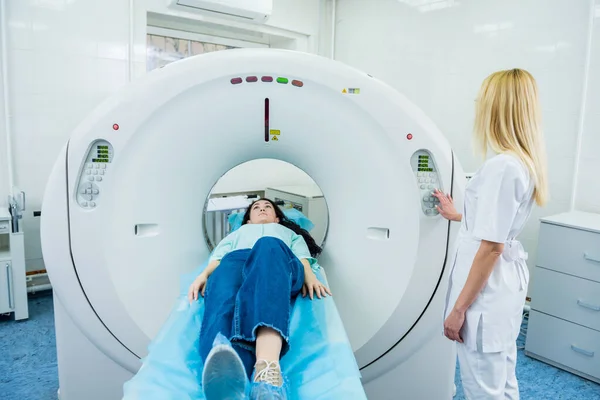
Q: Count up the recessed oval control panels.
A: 2